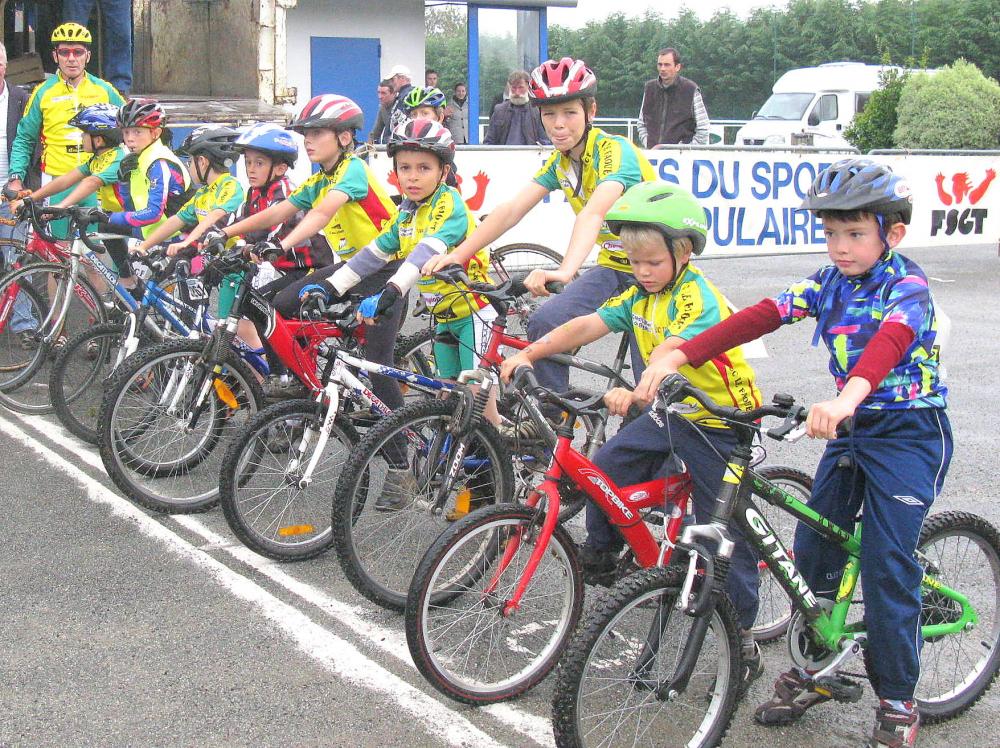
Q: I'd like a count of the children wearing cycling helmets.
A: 10